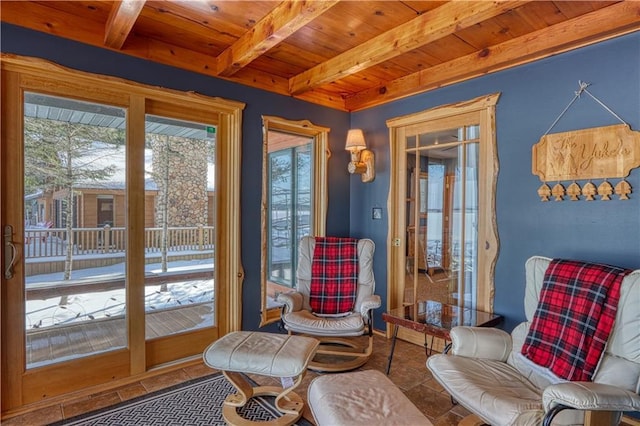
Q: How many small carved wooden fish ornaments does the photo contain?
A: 6